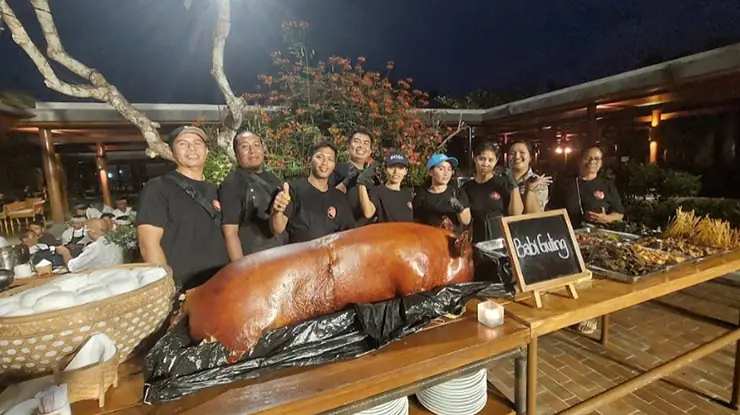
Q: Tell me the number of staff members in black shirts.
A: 8